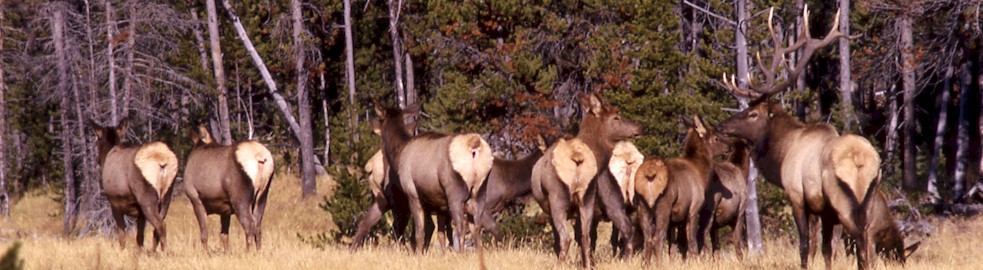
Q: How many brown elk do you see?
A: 11